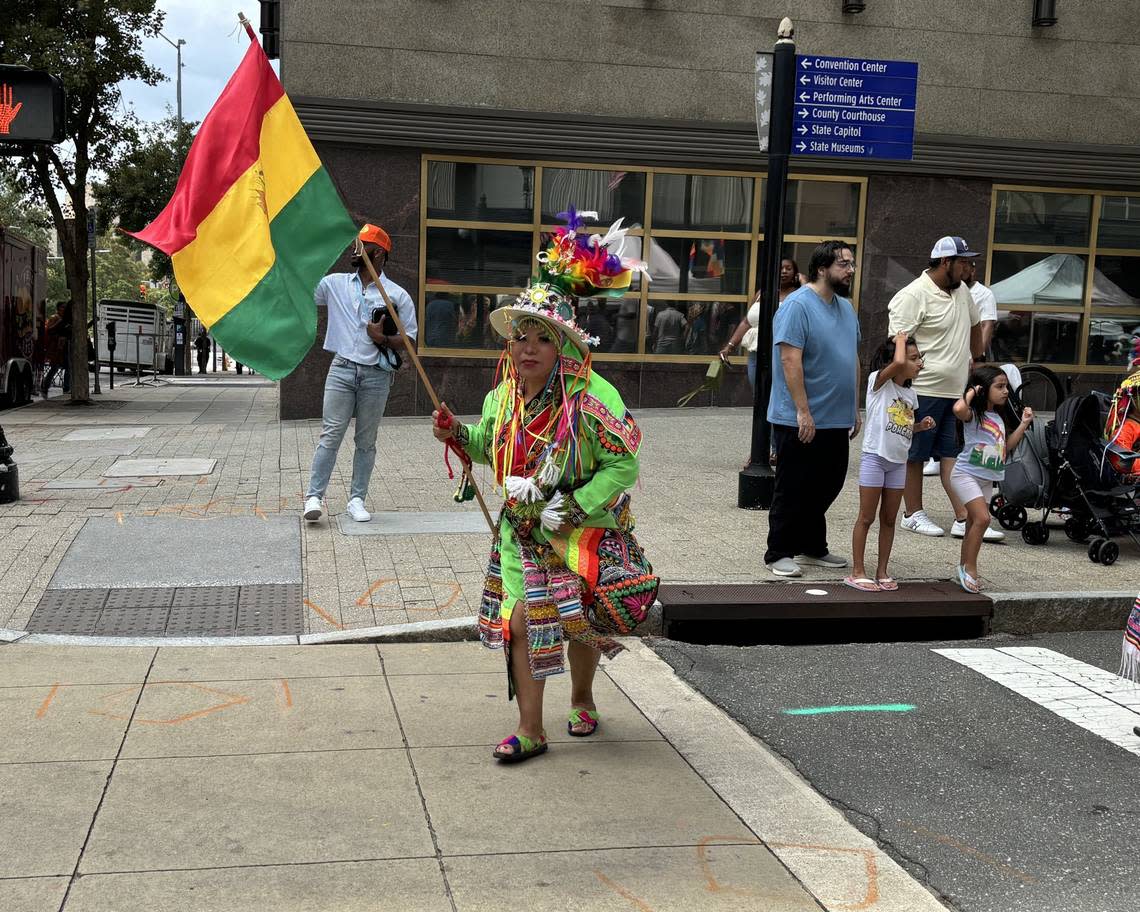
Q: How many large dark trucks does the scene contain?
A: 1